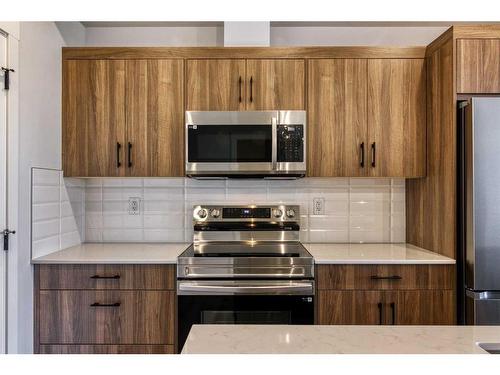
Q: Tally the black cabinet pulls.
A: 11